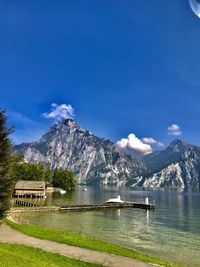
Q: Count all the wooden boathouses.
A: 1